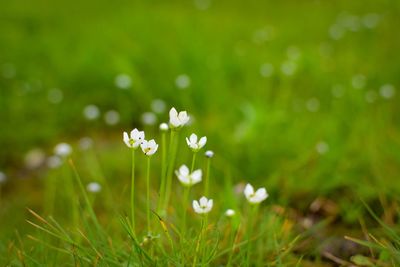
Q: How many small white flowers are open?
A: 7